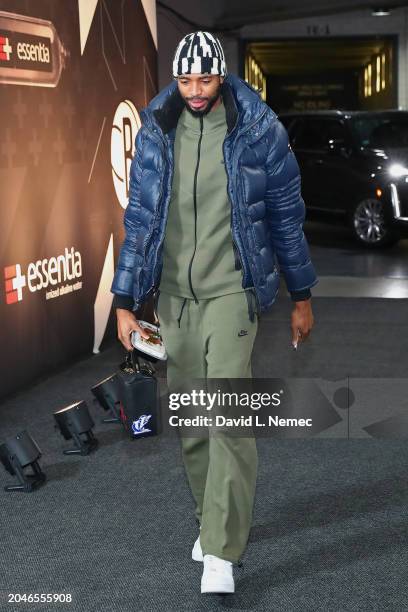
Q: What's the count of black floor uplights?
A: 3